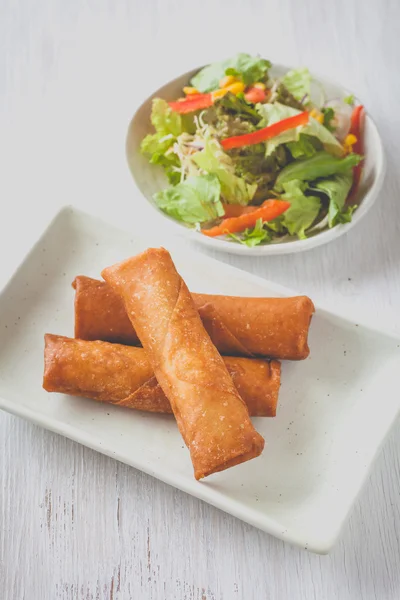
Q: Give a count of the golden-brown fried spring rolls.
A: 3